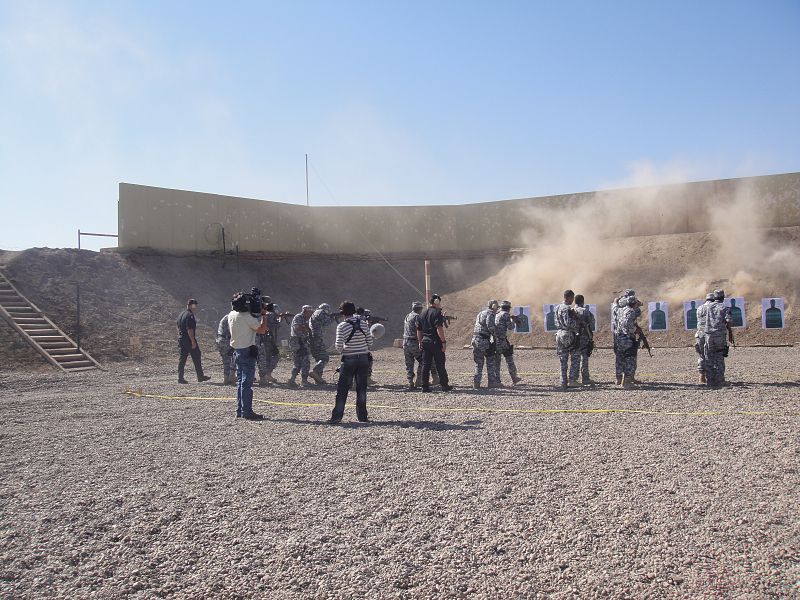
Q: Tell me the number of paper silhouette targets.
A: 7